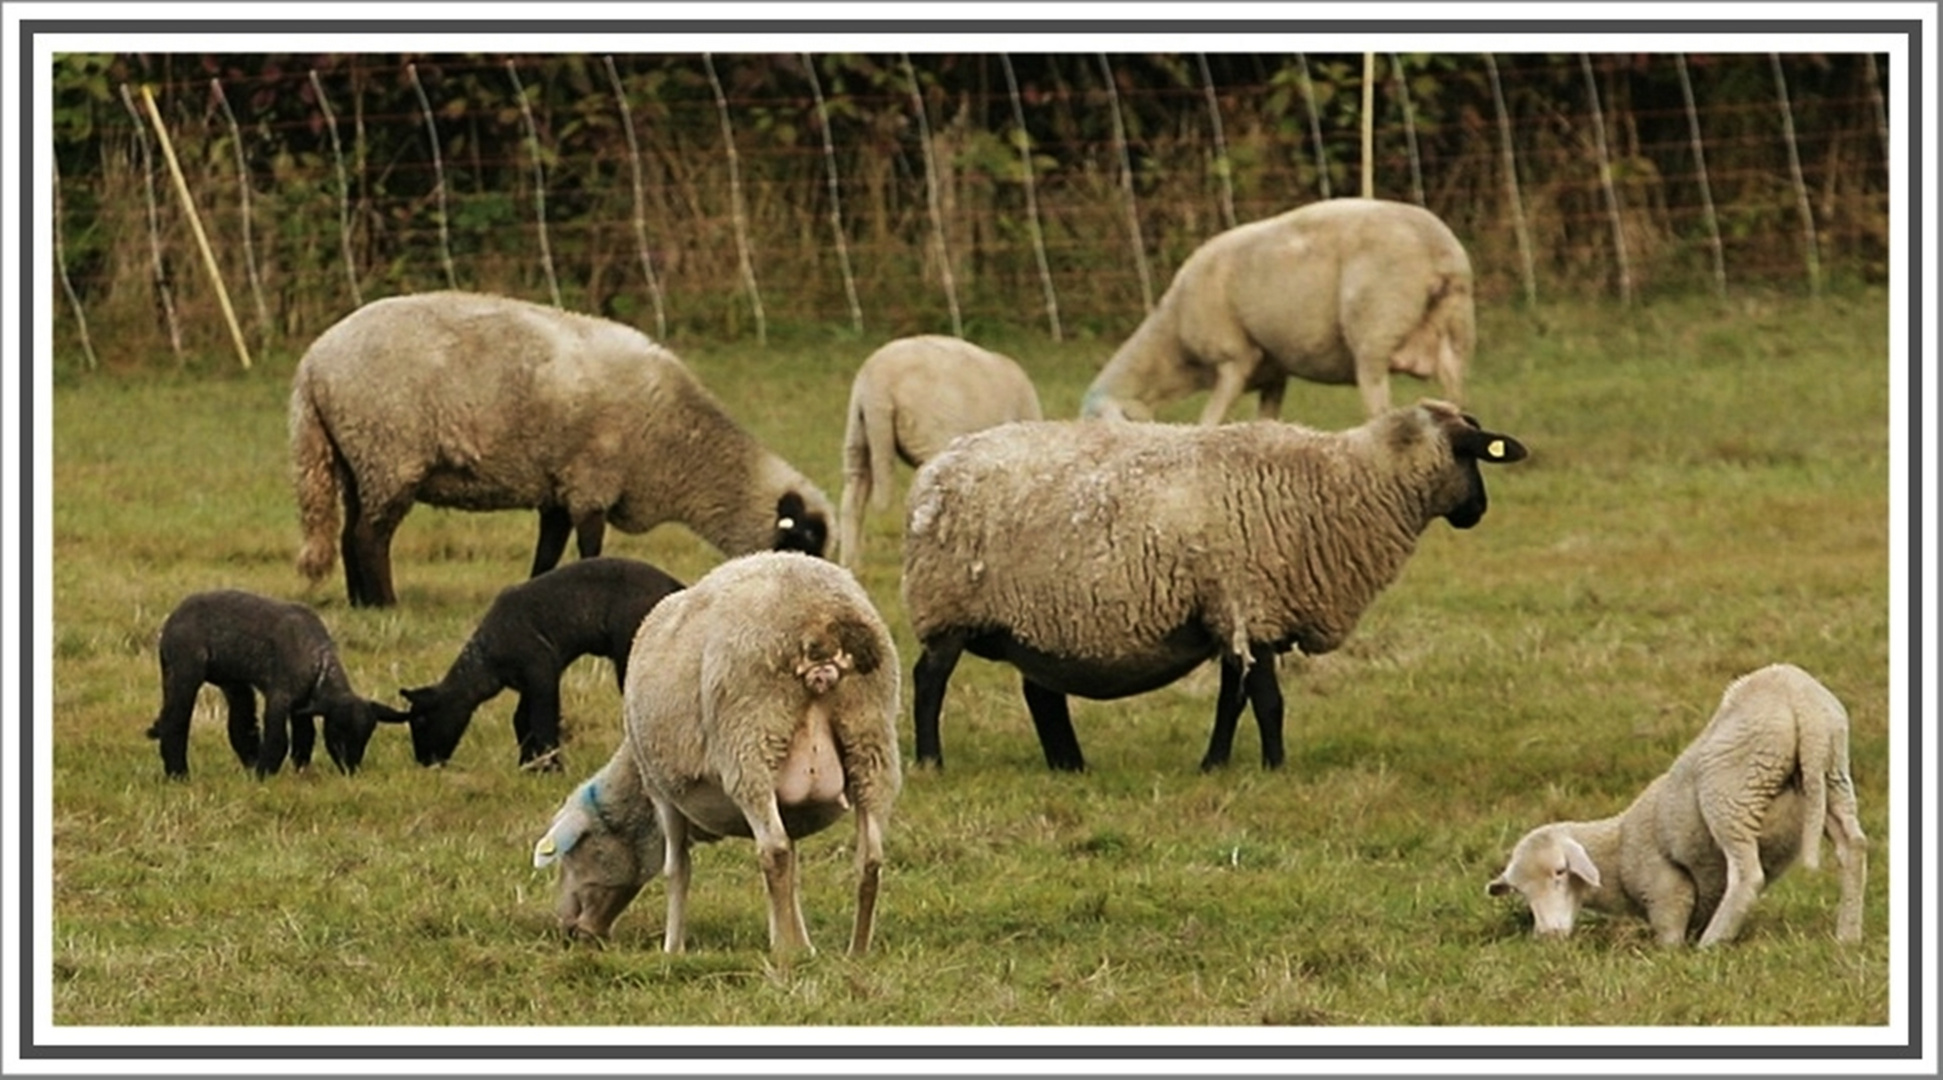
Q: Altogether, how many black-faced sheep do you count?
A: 4